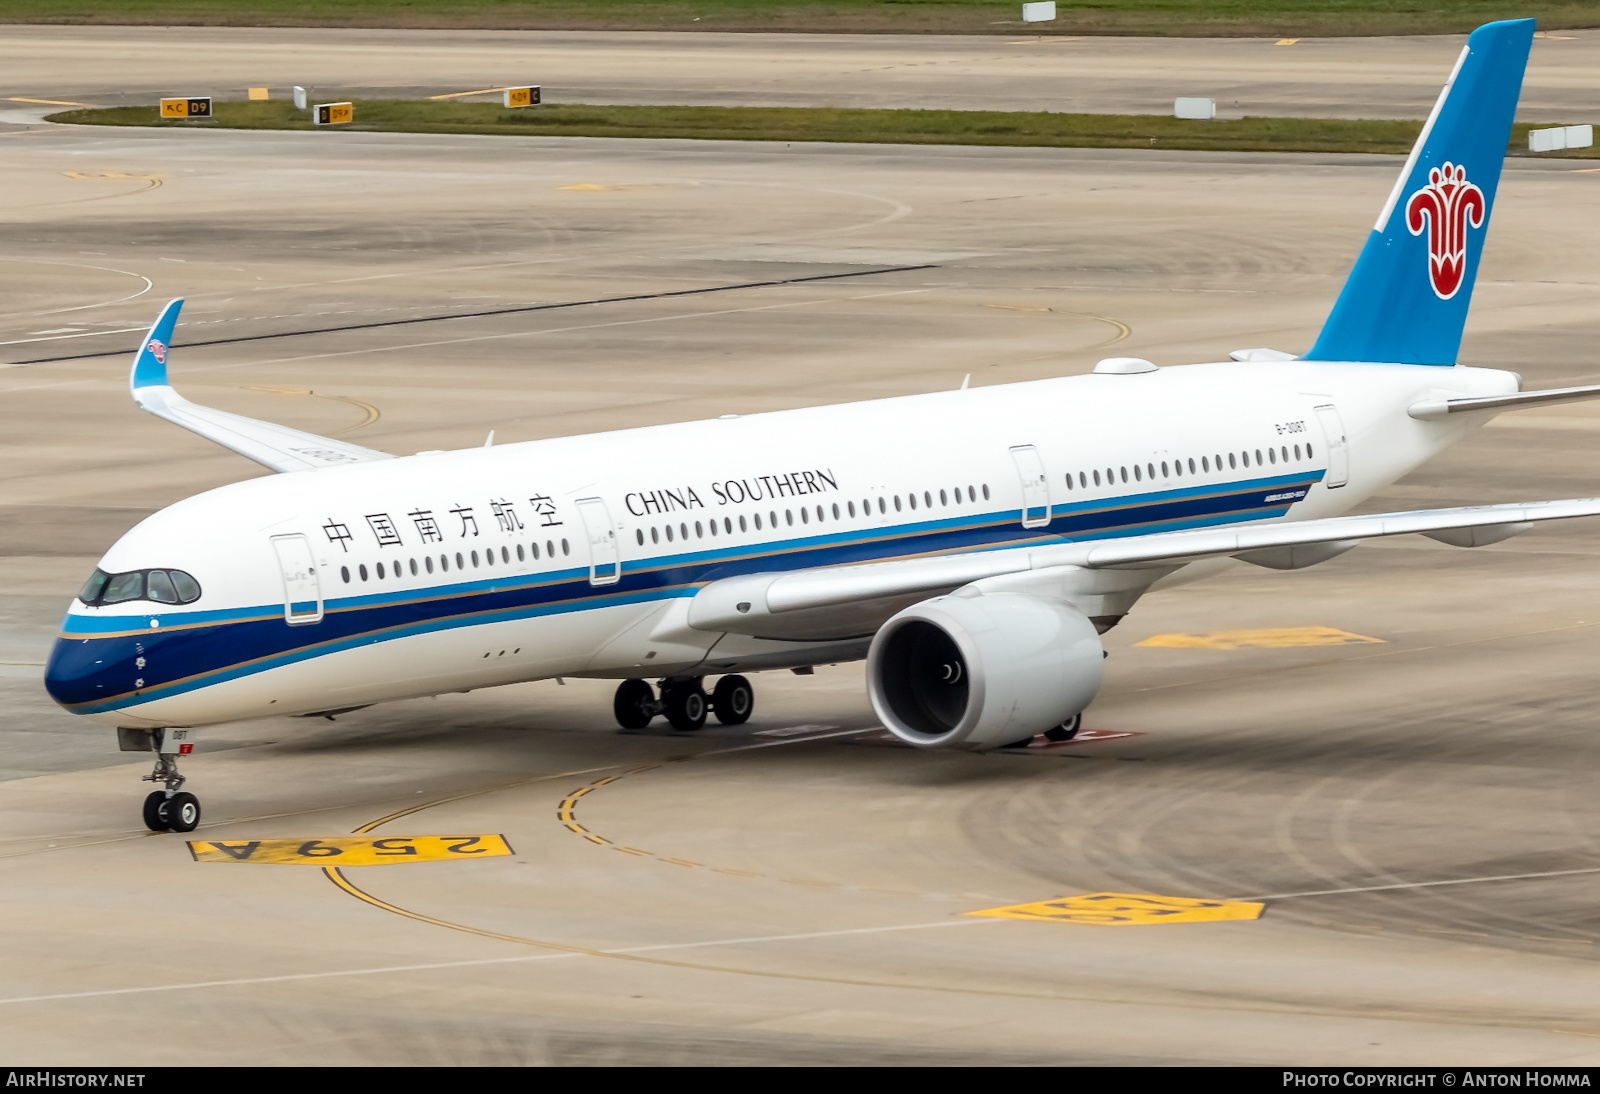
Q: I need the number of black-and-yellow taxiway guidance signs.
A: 3